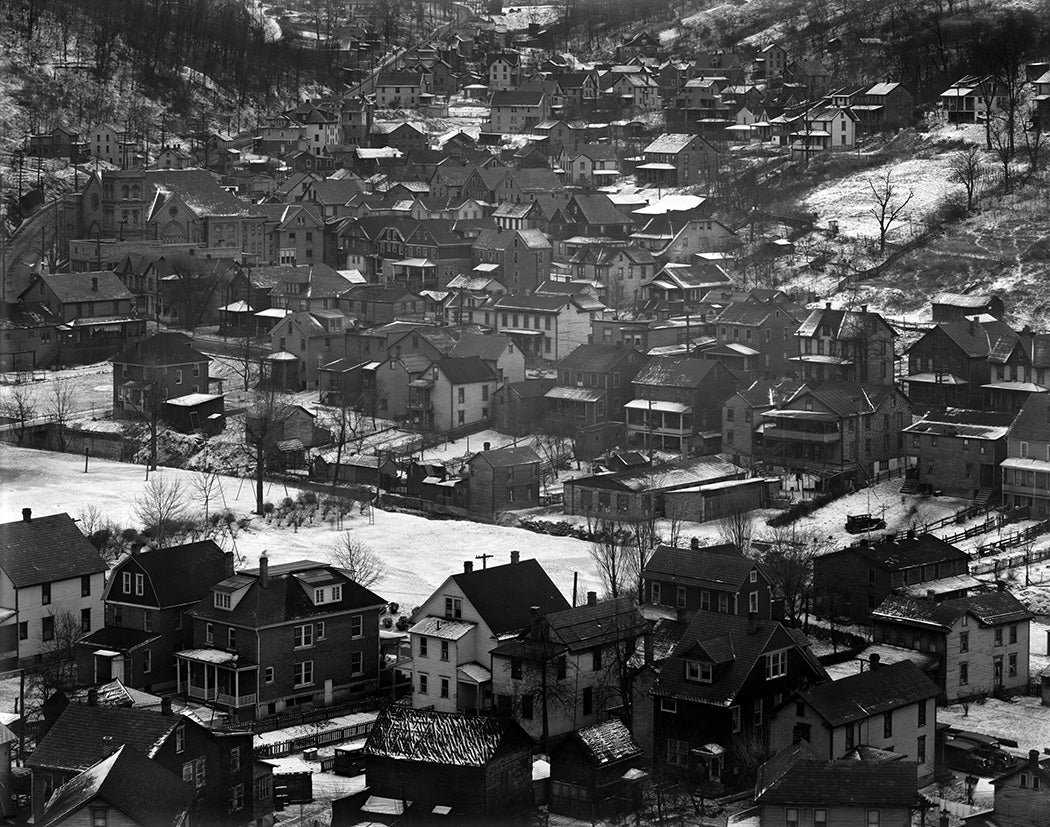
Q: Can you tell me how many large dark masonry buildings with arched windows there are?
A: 1